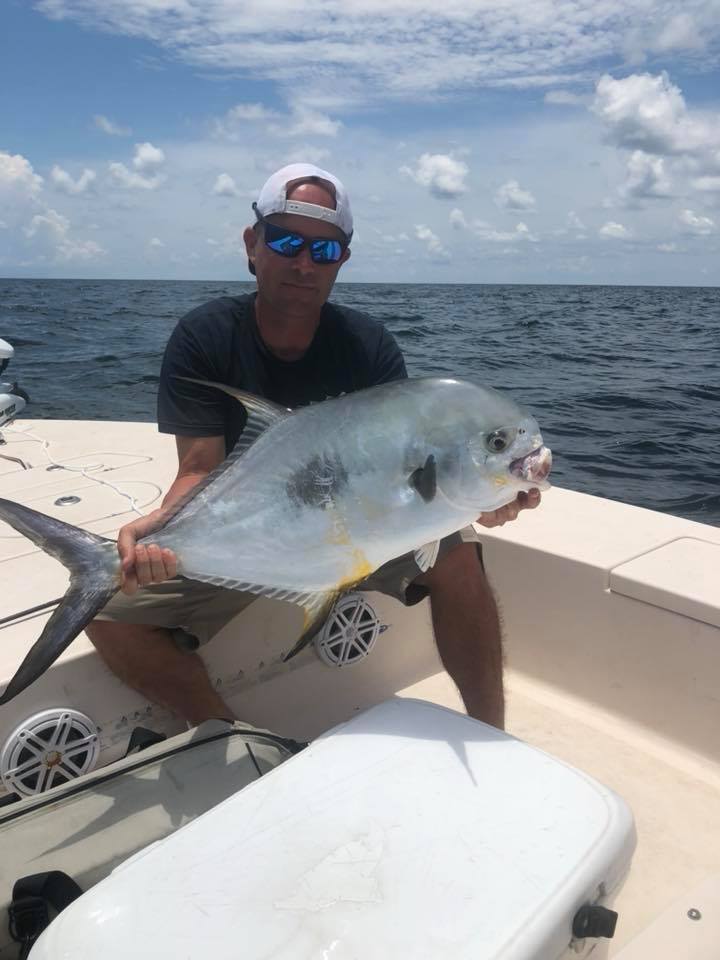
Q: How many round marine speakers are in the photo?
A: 2